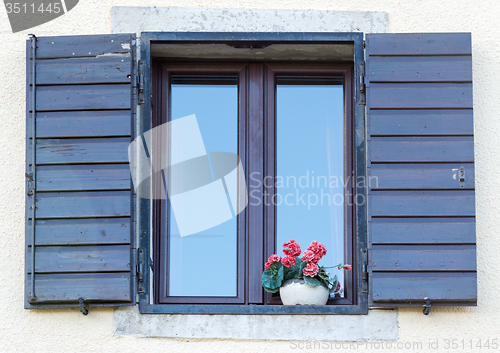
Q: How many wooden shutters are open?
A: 2